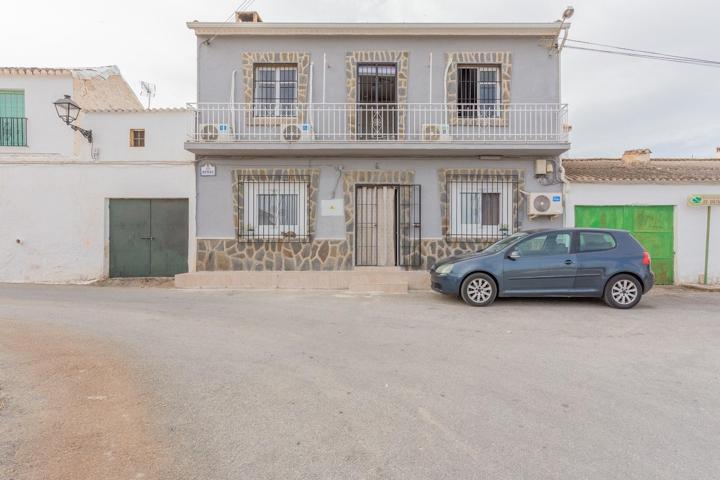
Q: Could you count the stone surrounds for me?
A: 6